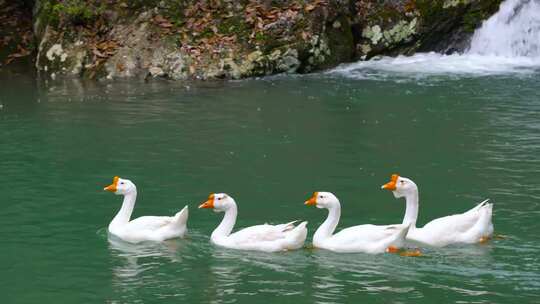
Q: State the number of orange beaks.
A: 4